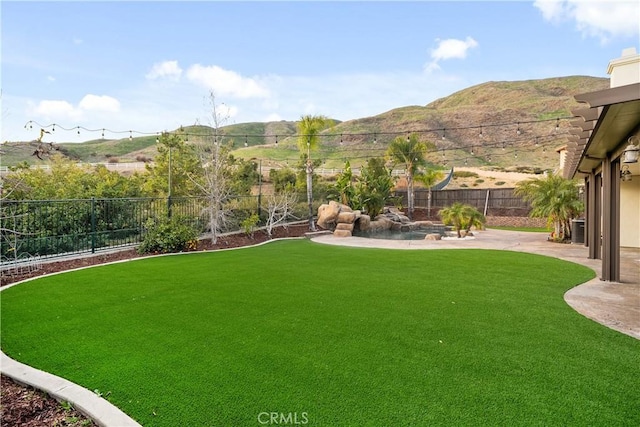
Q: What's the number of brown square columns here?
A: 3